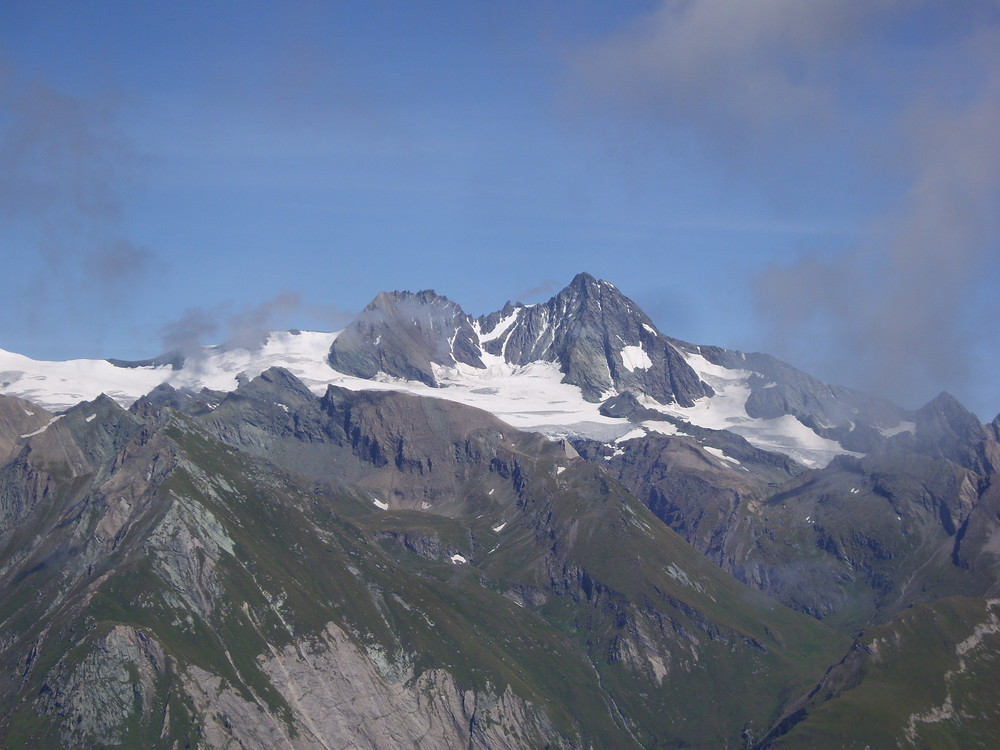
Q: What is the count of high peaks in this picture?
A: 2